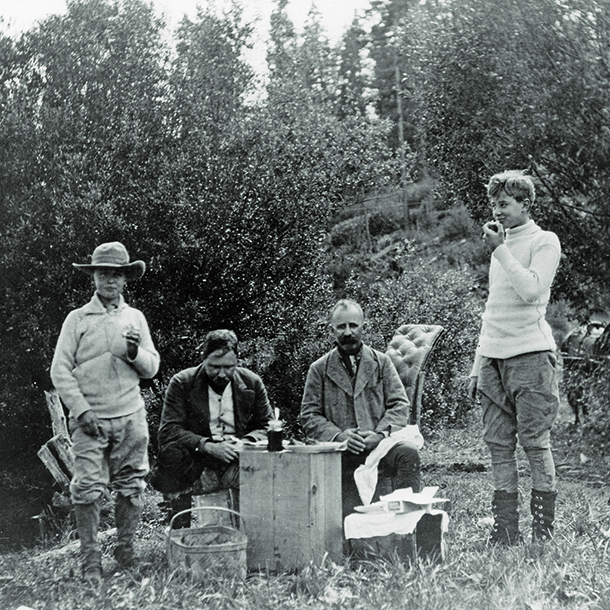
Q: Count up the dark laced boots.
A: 2